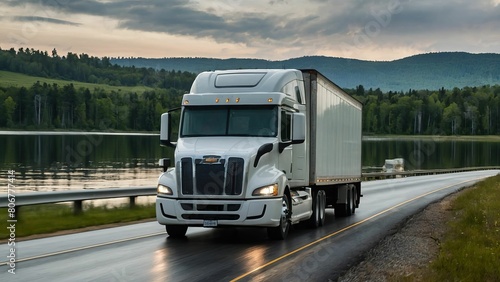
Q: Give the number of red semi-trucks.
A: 0